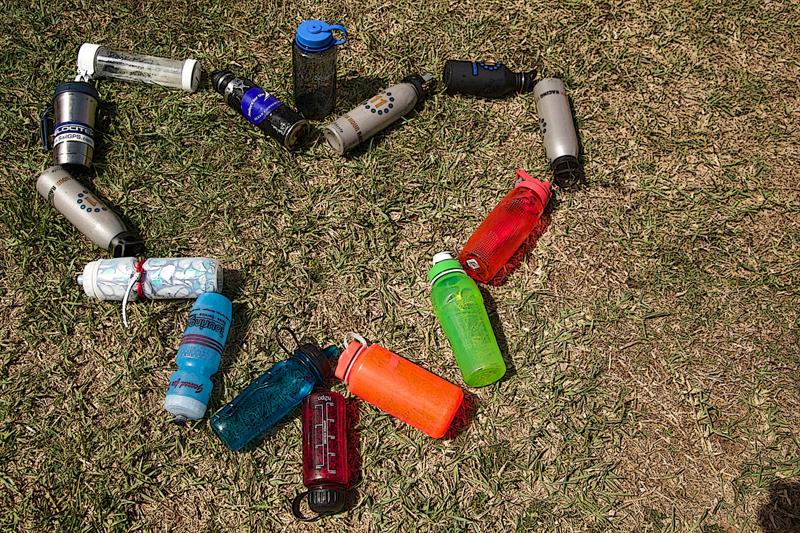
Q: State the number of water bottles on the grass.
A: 15